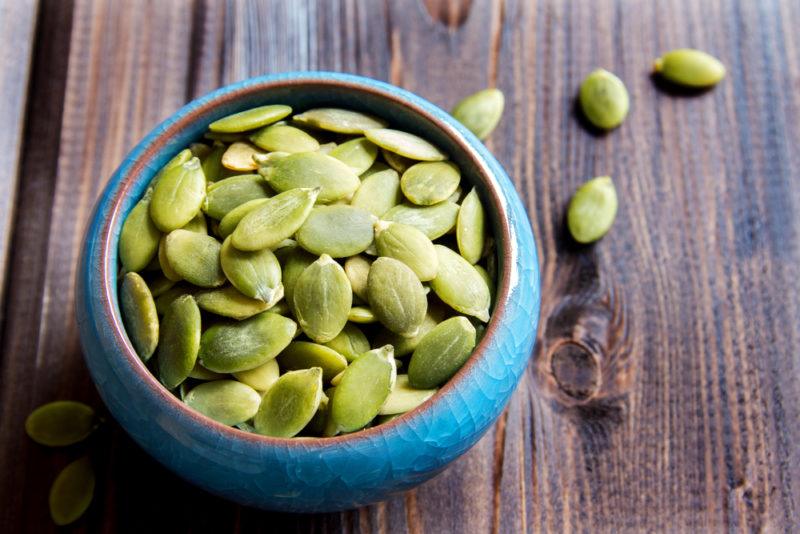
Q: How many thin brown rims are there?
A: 1